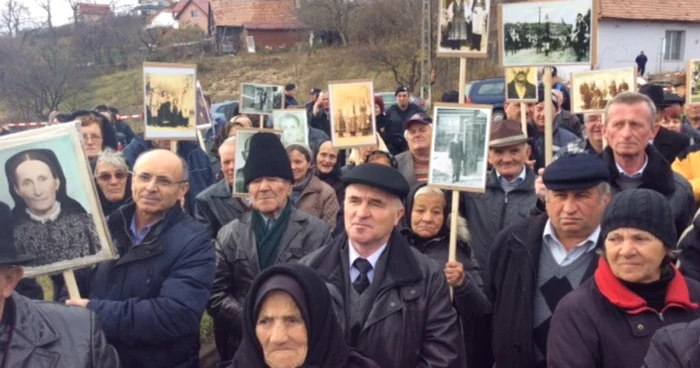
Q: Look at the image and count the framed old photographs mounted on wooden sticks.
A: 13